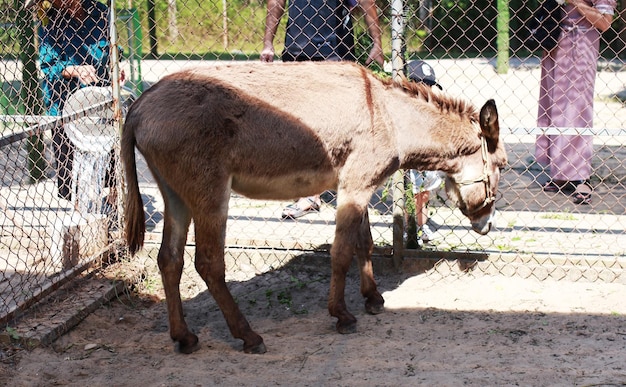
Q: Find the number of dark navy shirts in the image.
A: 1